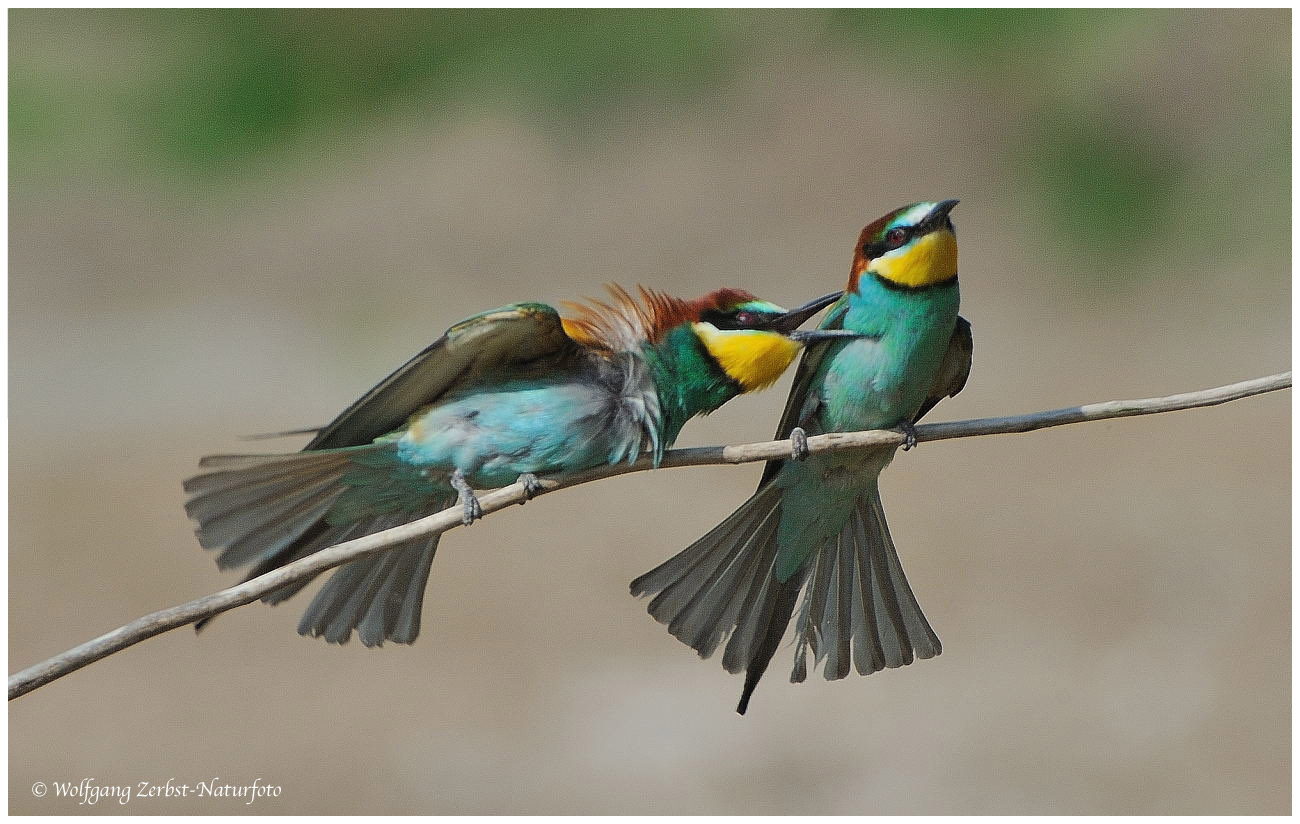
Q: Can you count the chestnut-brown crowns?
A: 2